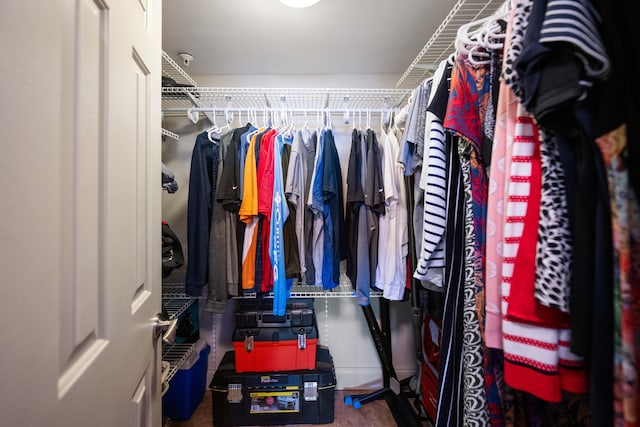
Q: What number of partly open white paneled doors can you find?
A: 1